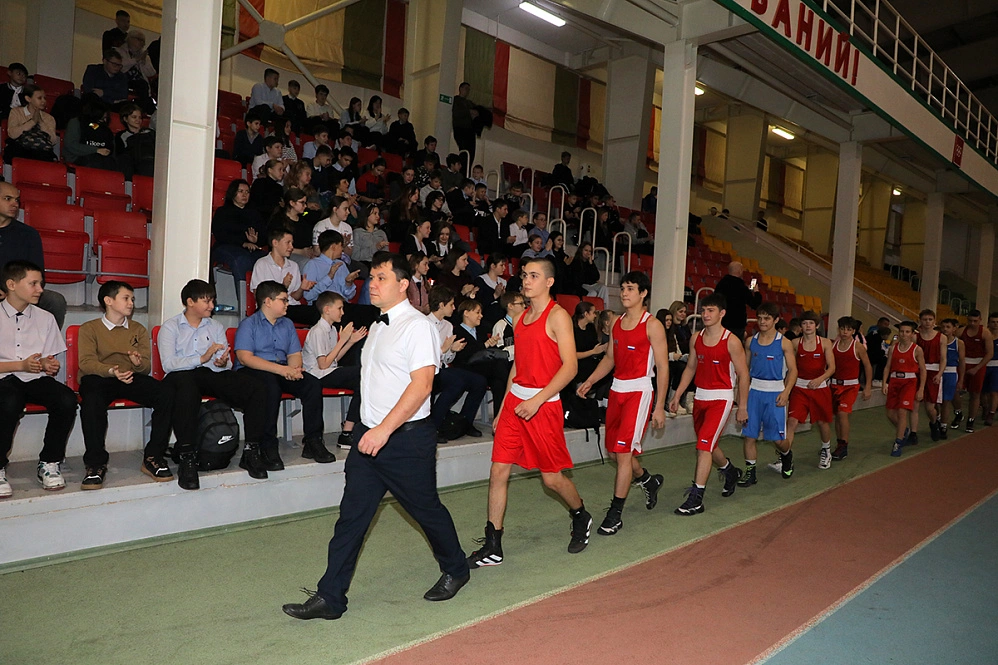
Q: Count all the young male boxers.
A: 11